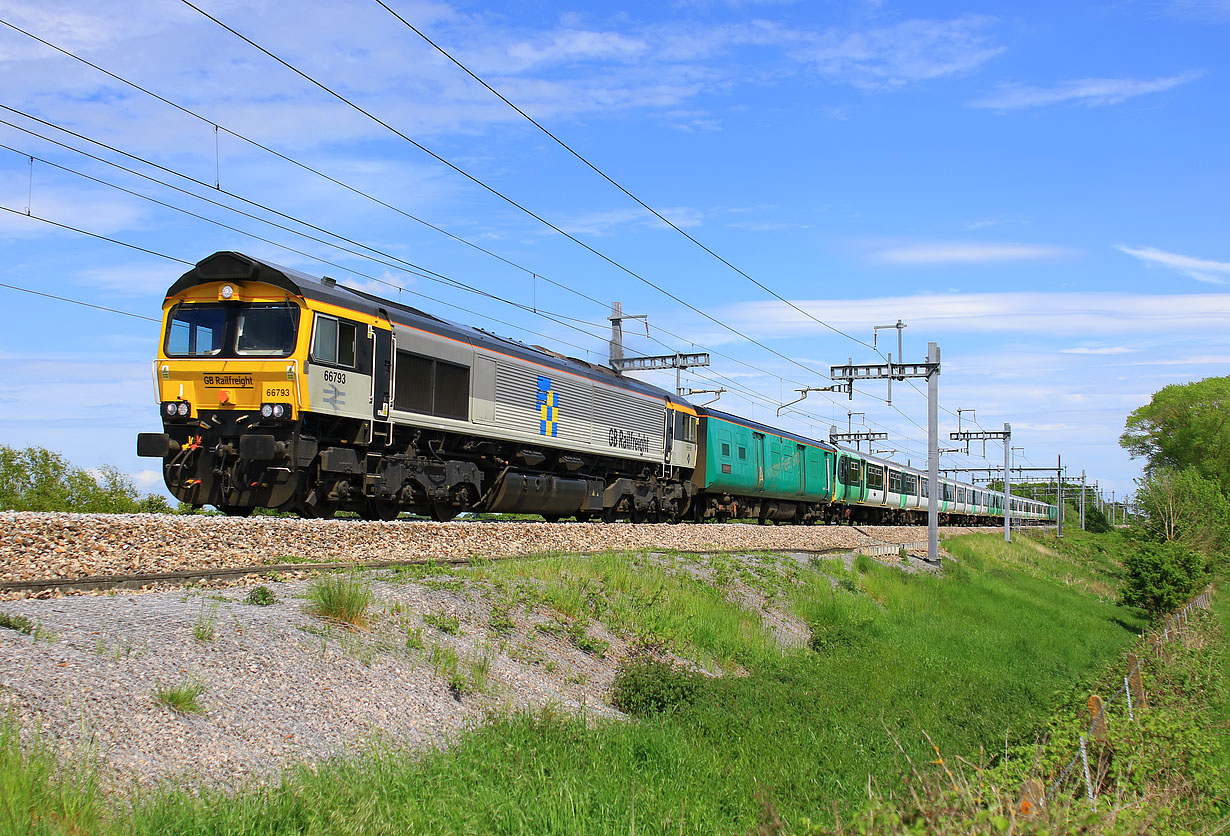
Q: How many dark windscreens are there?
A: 2